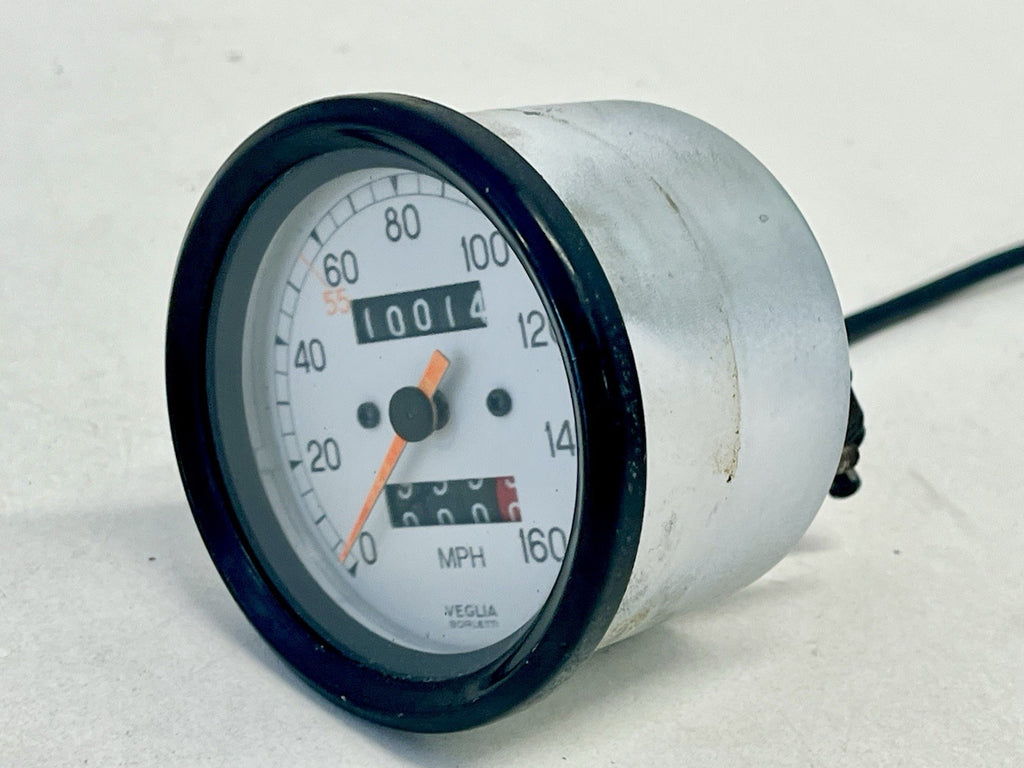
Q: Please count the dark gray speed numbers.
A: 9